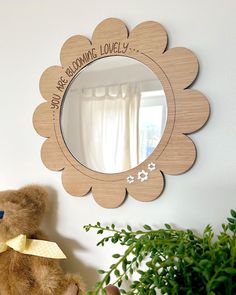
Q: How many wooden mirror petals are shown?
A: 12